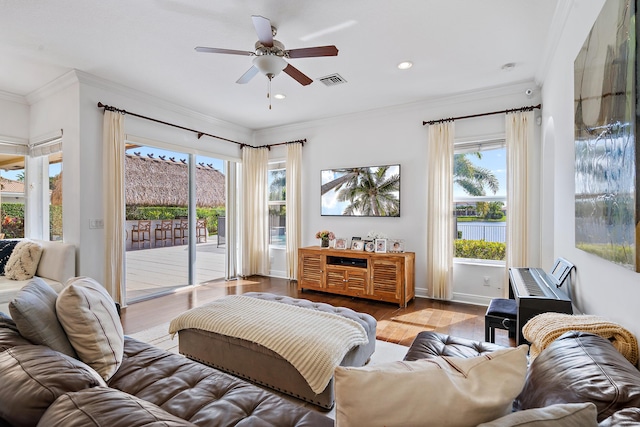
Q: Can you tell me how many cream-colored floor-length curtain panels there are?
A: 5